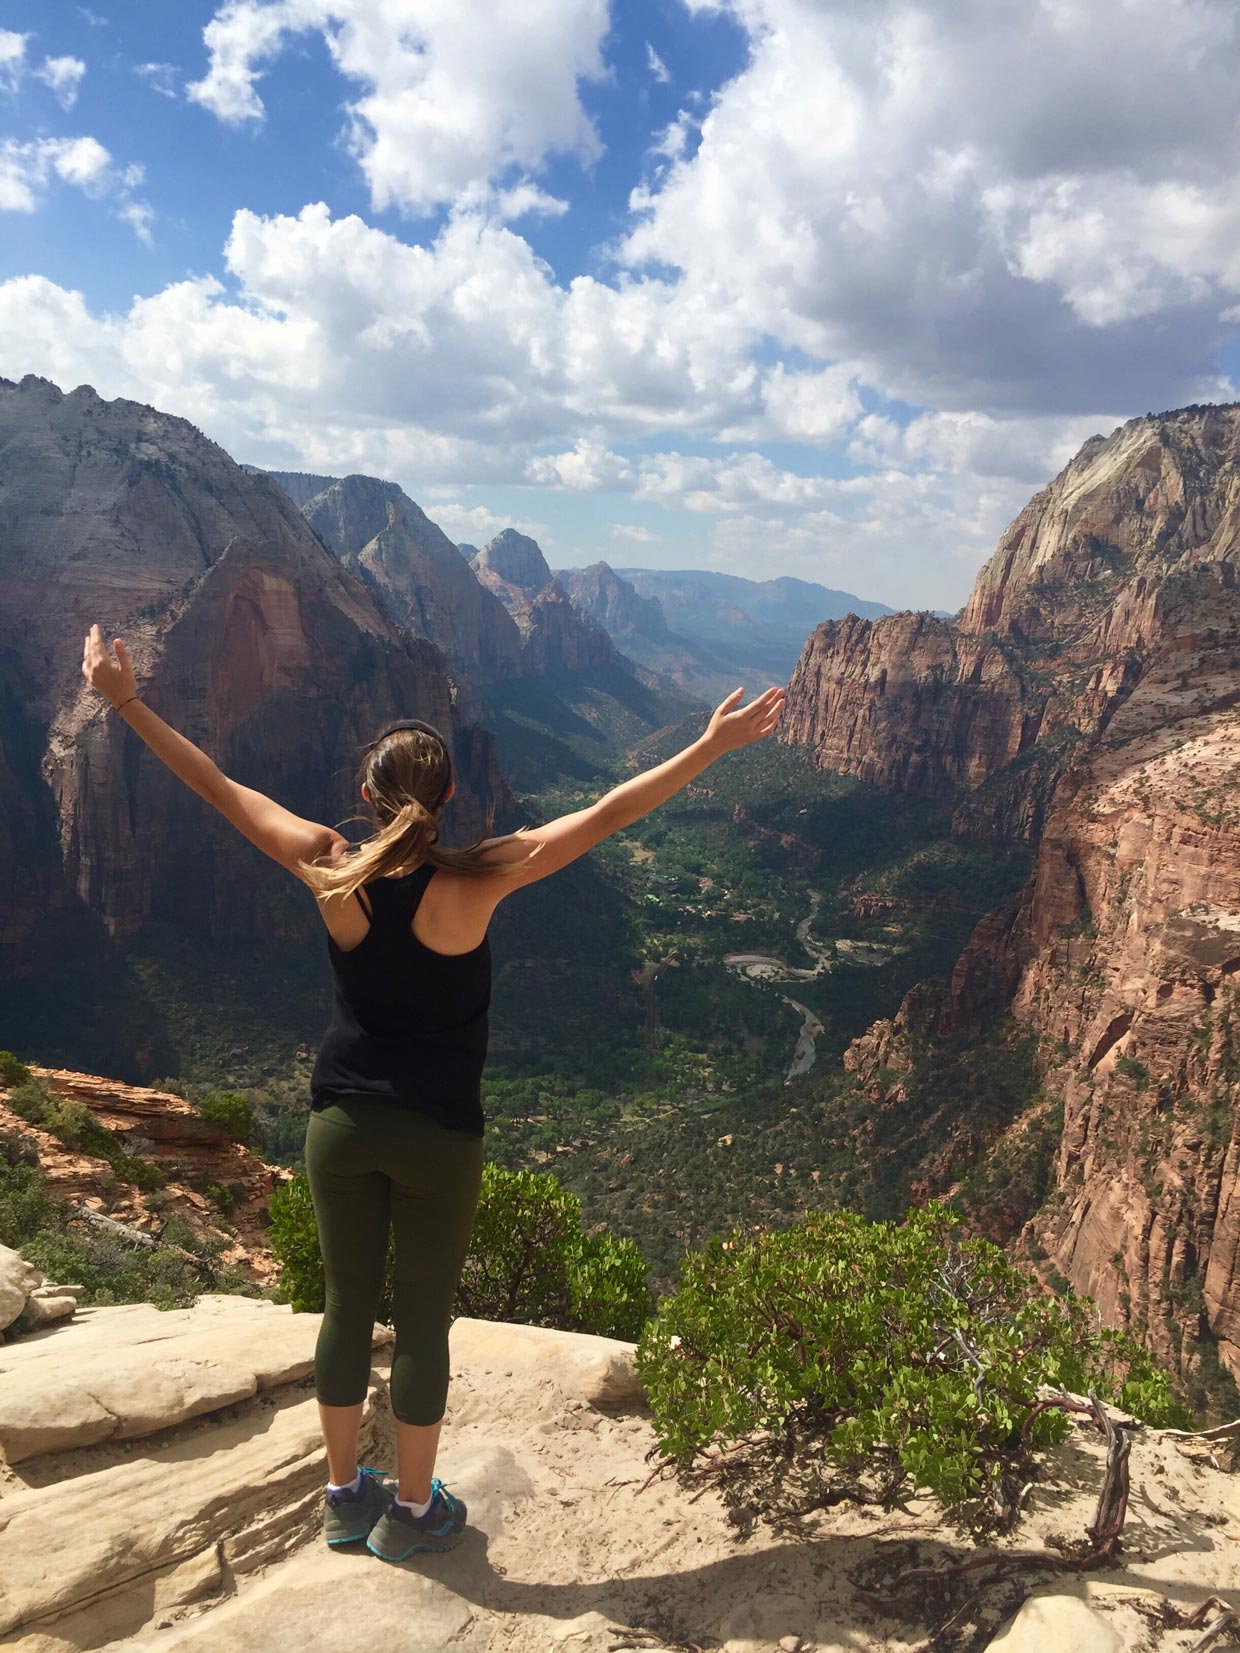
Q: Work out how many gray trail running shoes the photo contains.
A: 2